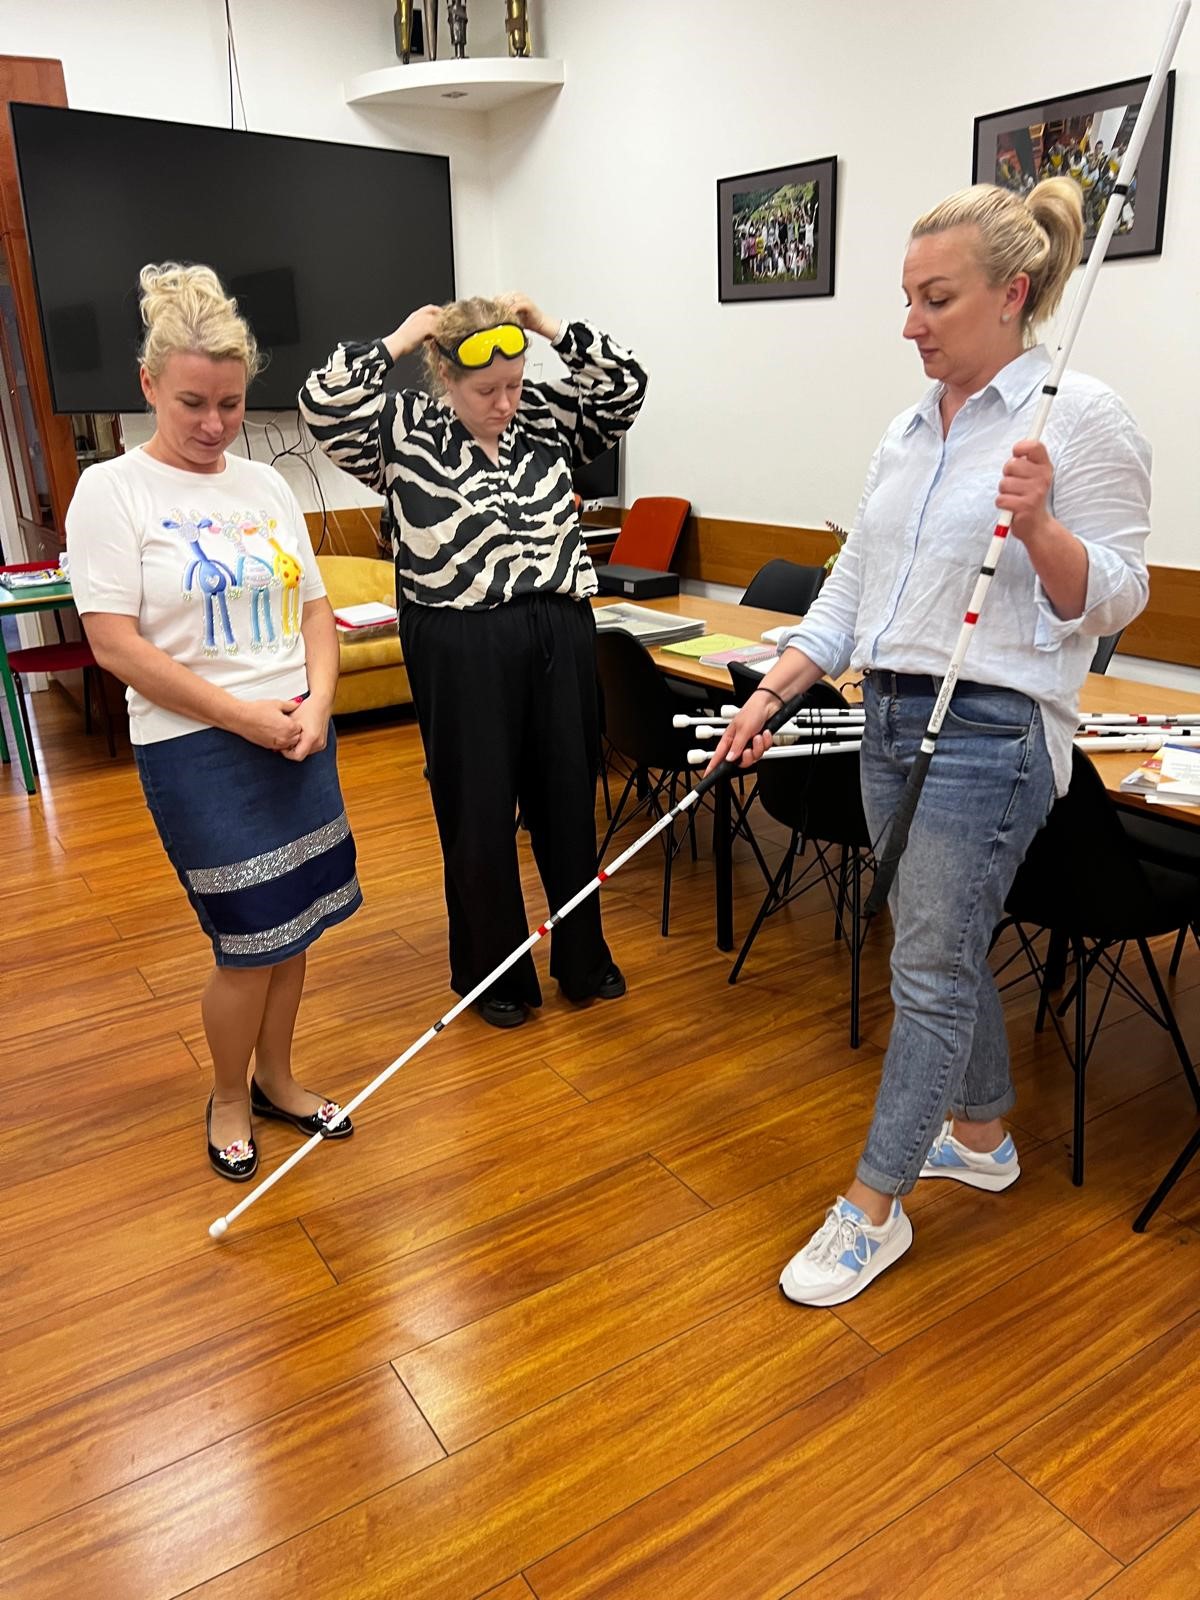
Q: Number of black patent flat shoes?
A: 2